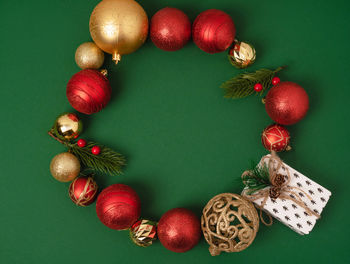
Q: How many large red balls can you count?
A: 6